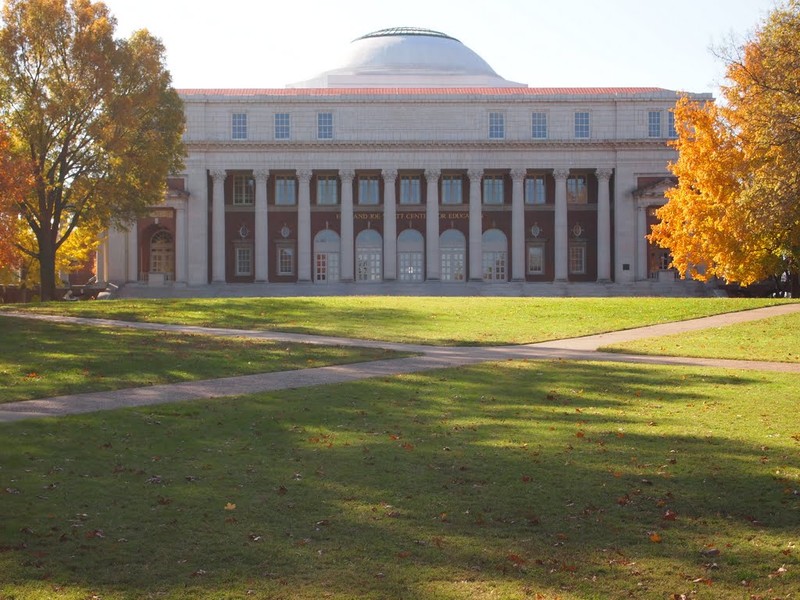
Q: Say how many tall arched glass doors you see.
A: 5